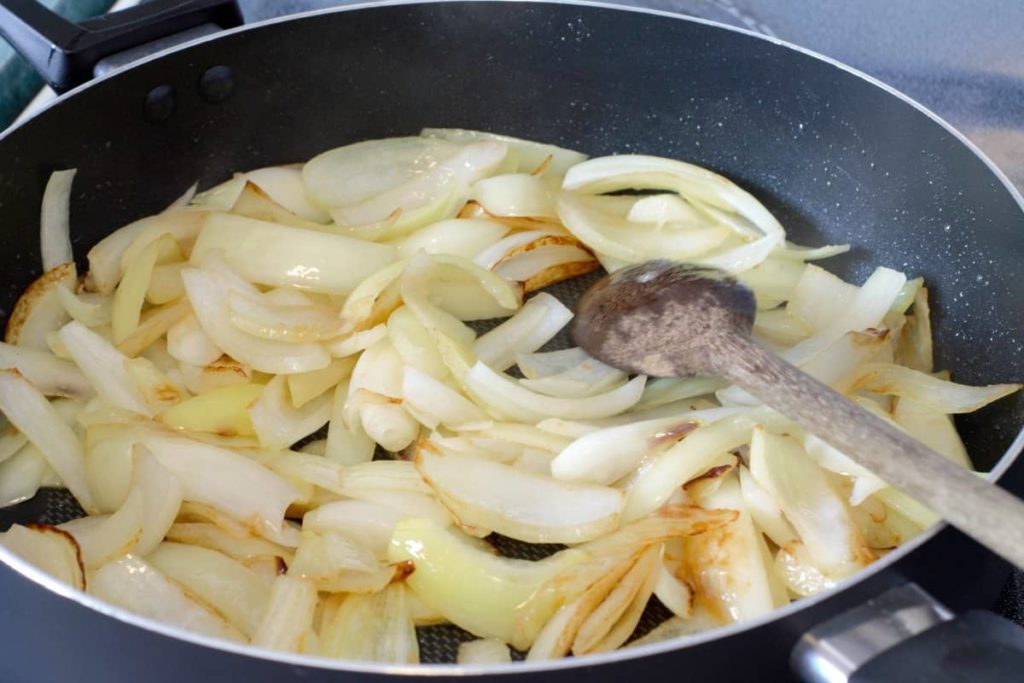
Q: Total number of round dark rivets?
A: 2